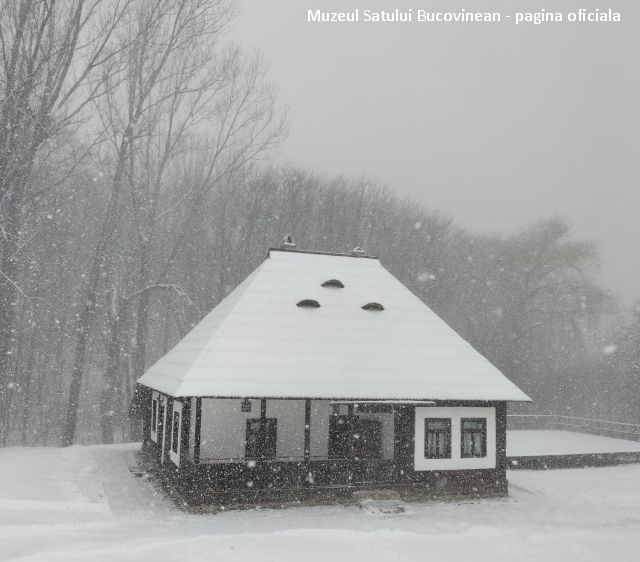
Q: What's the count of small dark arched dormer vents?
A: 3